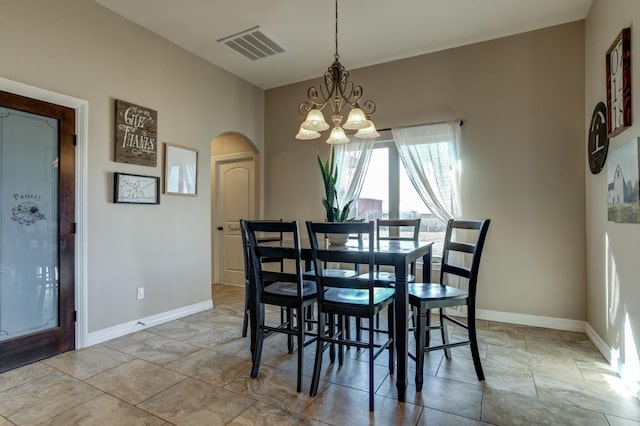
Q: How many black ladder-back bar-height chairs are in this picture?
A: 6